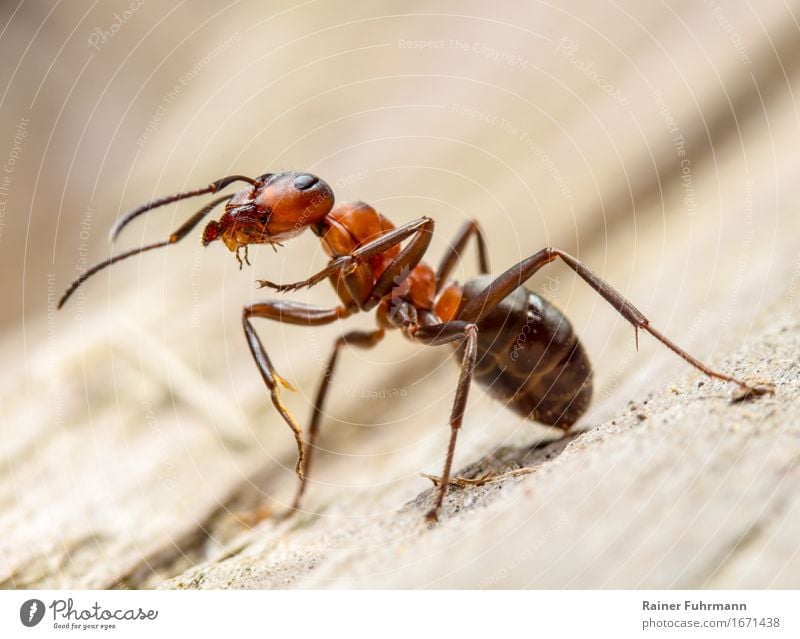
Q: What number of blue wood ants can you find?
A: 0